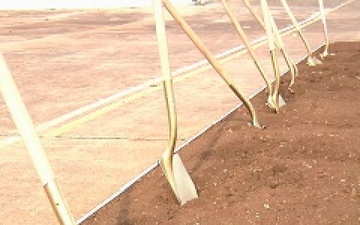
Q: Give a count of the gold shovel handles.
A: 9